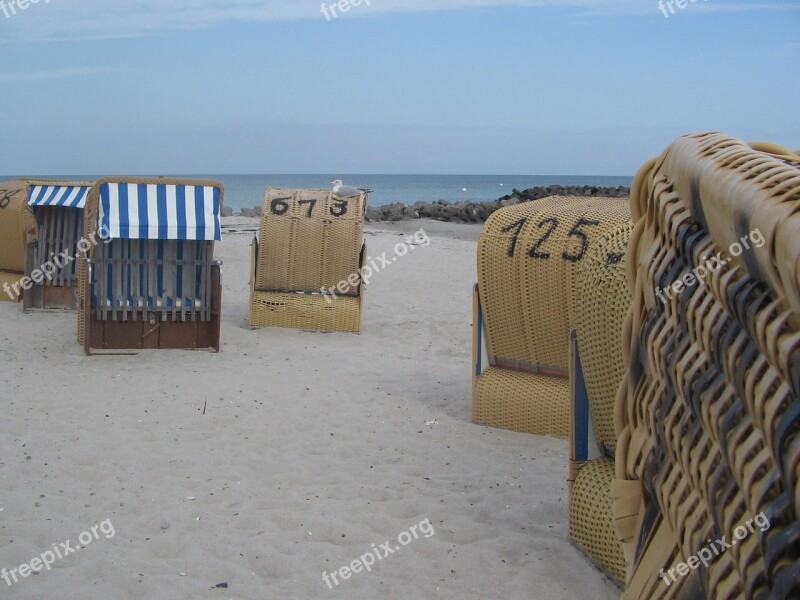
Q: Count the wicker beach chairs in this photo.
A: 7